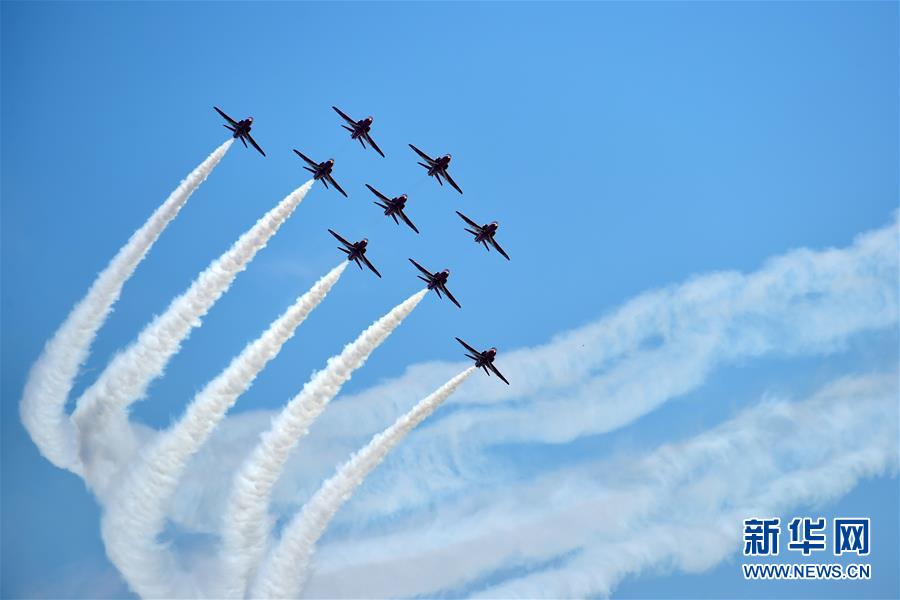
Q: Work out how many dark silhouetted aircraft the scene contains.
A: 9